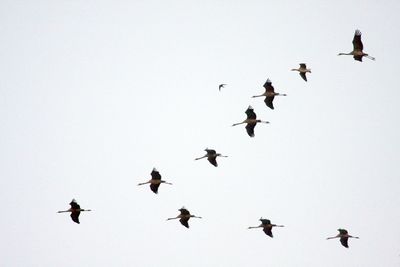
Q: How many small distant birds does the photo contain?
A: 1